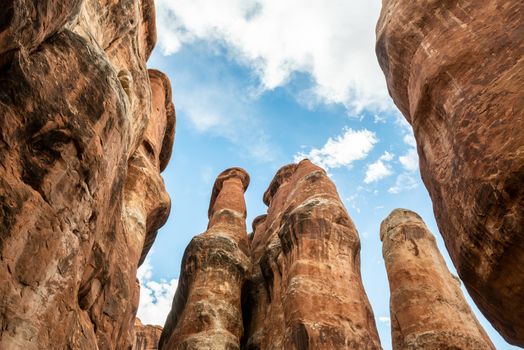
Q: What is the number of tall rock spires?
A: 3